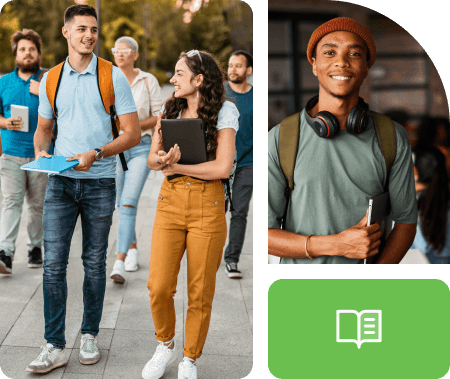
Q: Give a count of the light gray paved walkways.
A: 1